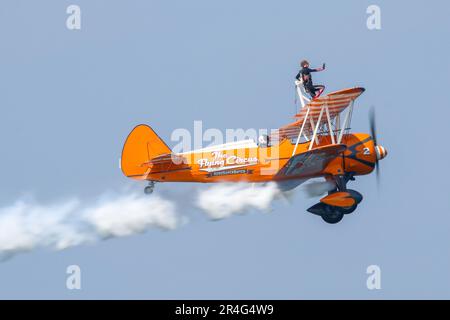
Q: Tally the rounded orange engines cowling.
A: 1